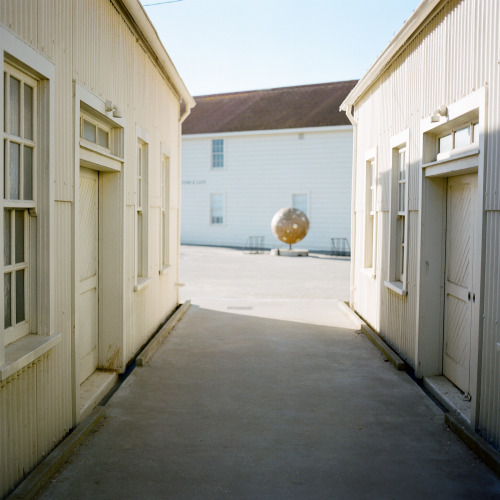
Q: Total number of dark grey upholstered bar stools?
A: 0